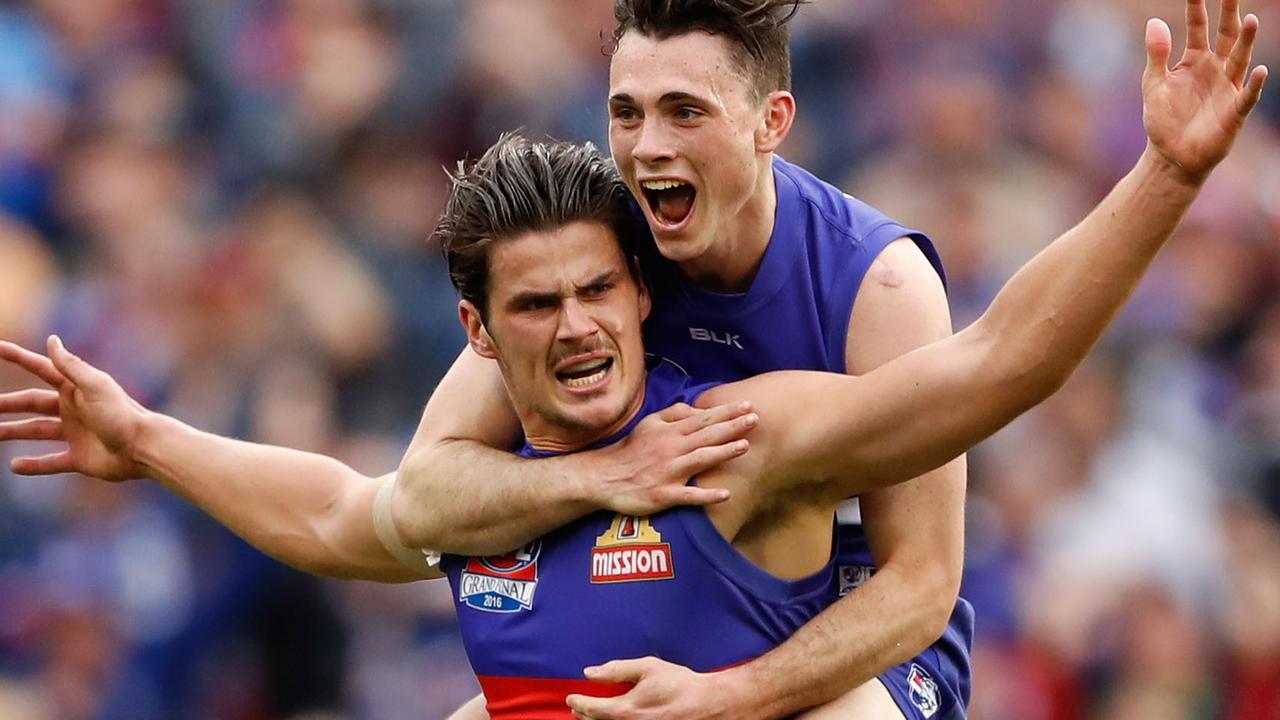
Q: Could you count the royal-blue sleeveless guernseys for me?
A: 2